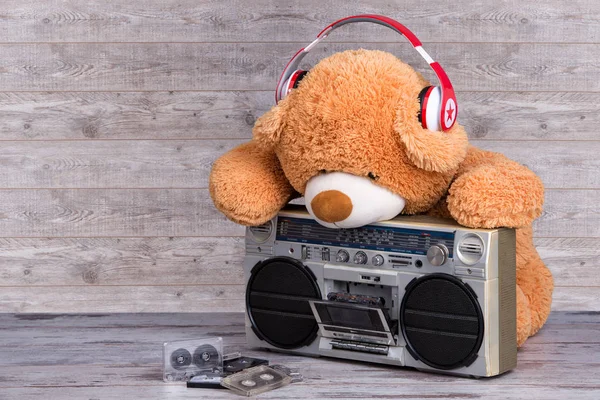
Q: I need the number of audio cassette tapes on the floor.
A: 5